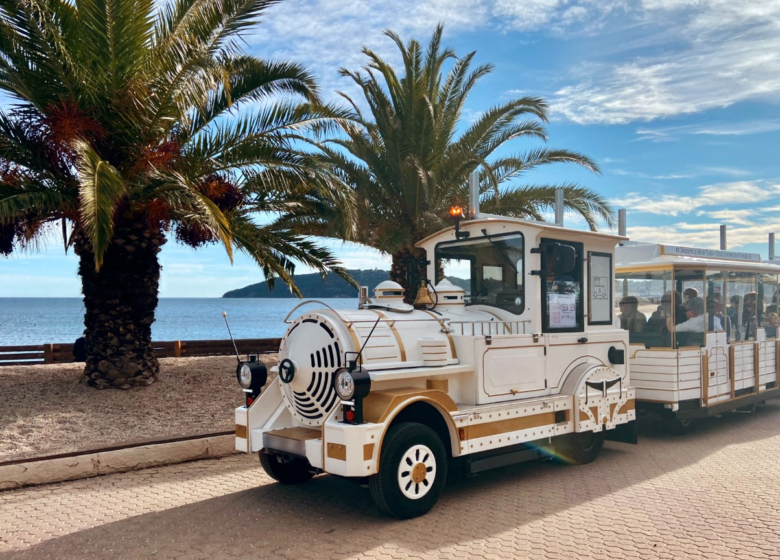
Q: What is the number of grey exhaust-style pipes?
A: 5